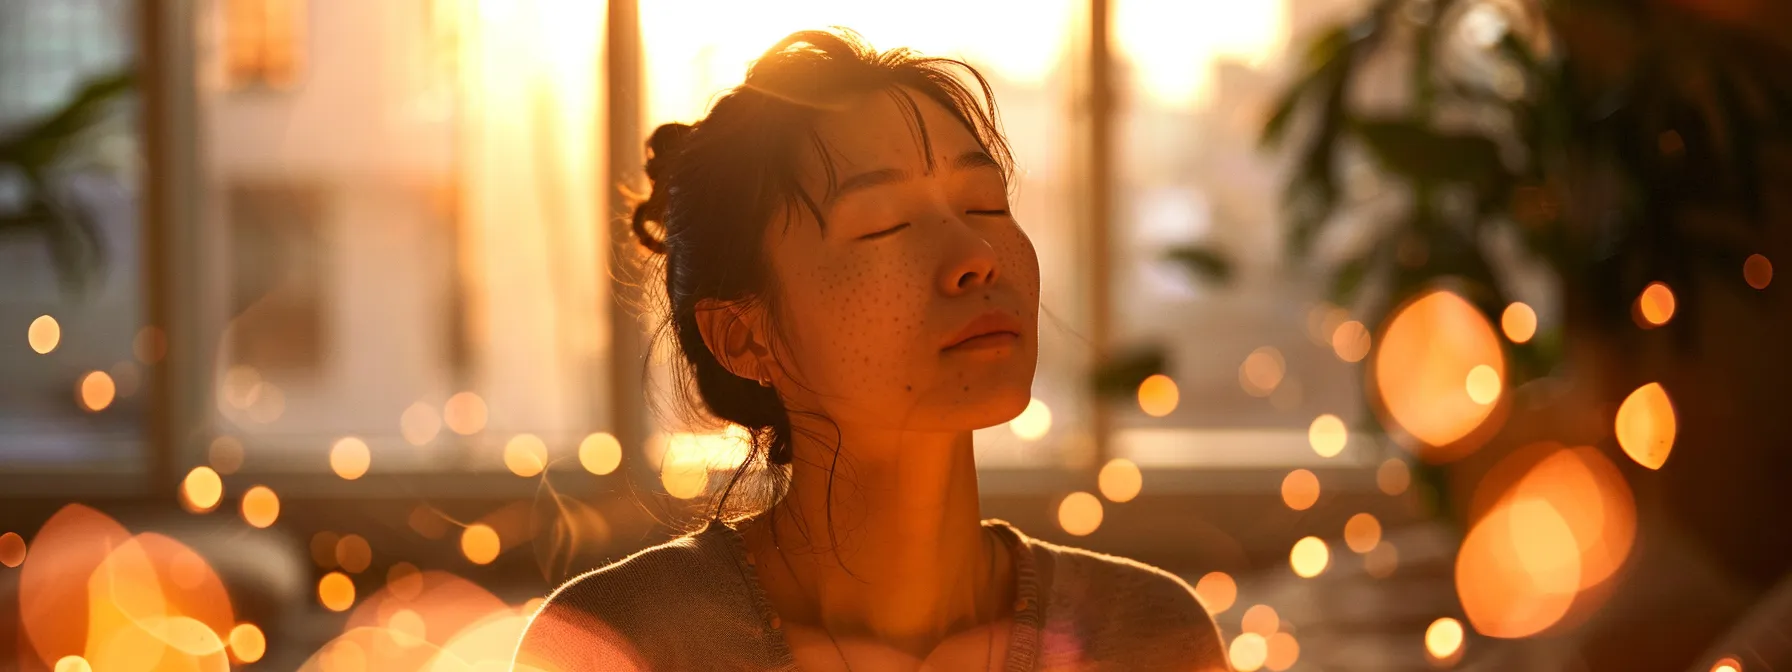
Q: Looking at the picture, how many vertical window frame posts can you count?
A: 3